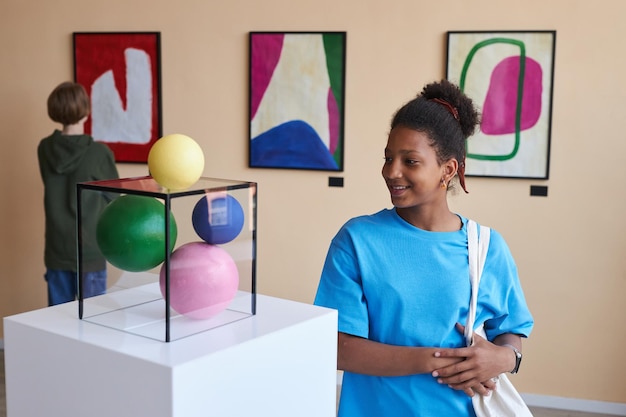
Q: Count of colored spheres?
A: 4